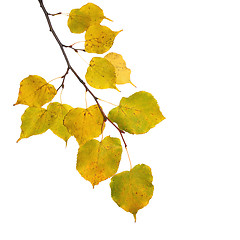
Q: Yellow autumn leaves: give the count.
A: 11